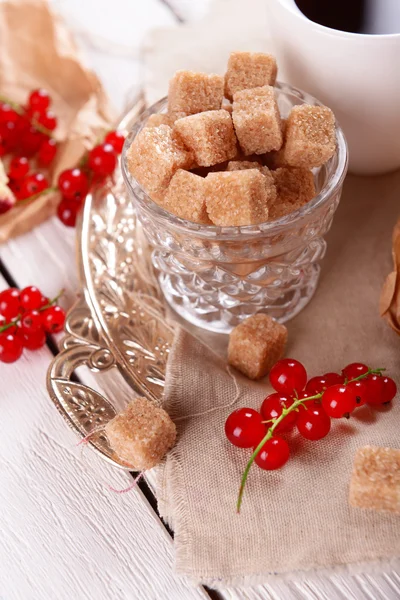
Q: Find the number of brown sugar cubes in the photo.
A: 14